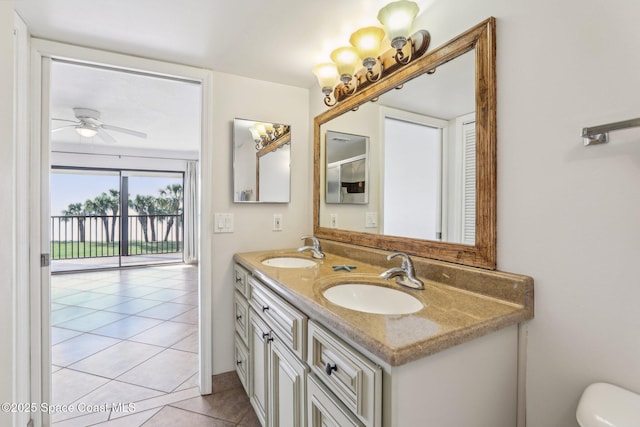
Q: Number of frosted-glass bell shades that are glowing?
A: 4